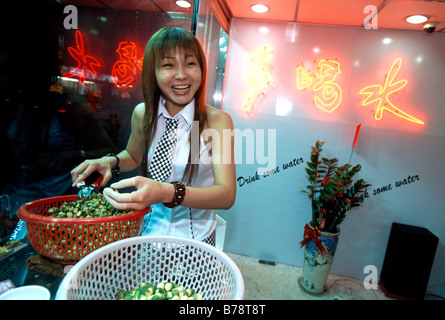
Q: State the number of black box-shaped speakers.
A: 1